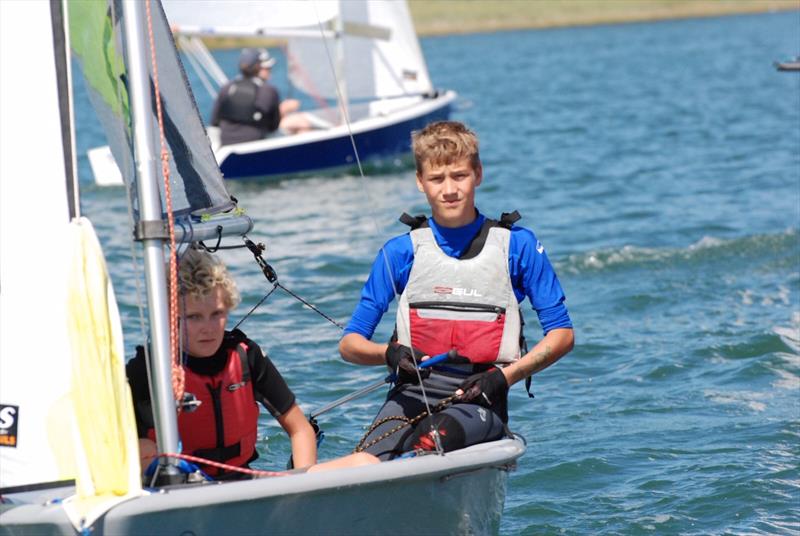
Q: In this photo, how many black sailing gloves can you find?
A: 2